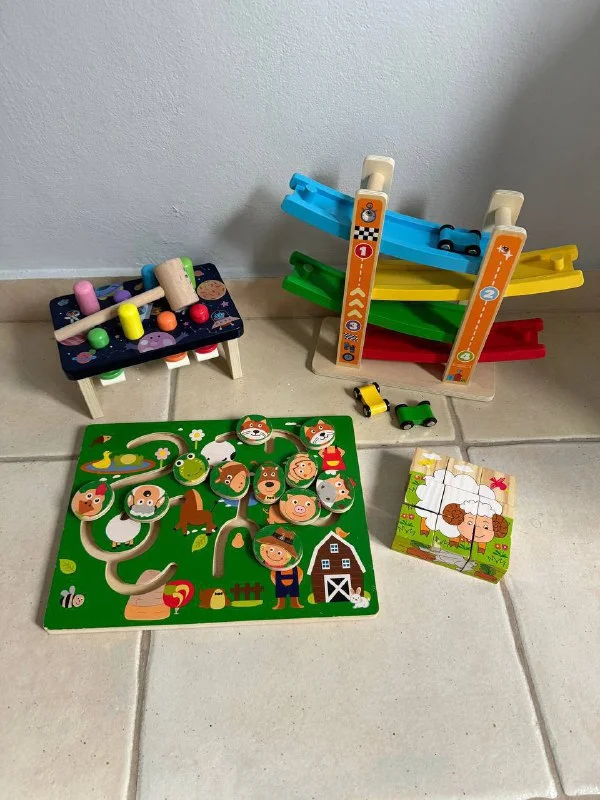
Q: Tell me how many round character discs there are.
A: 11